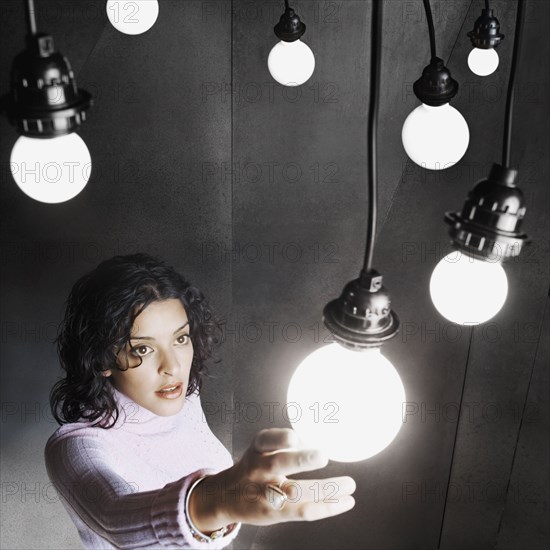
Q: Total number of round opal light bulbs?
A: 7